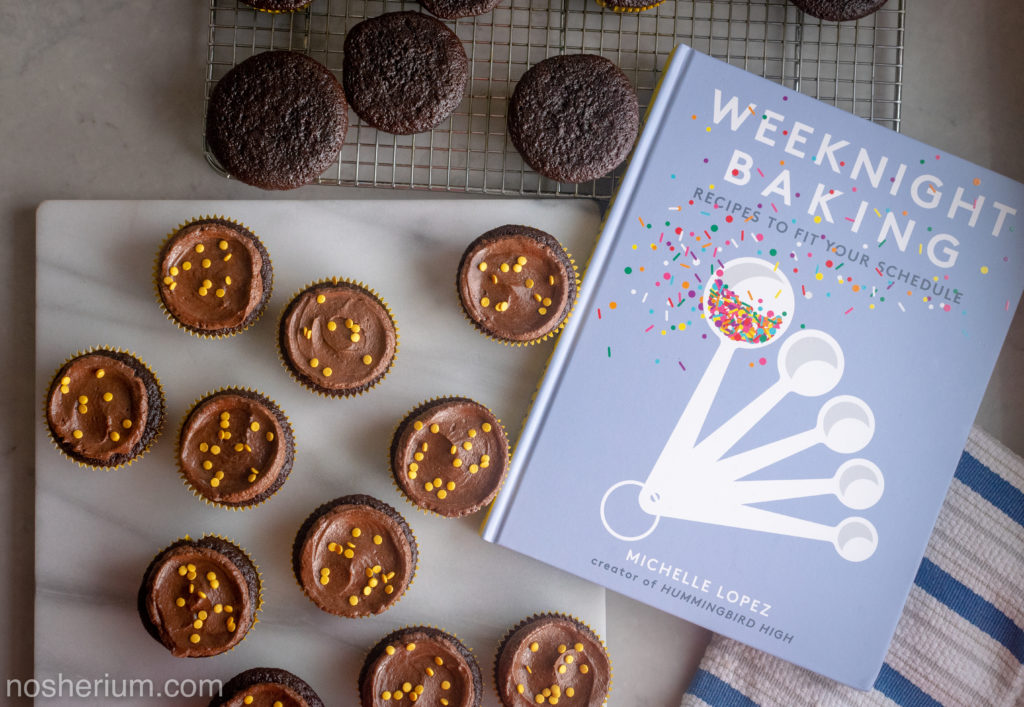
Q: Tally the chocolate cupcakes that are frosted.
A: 11